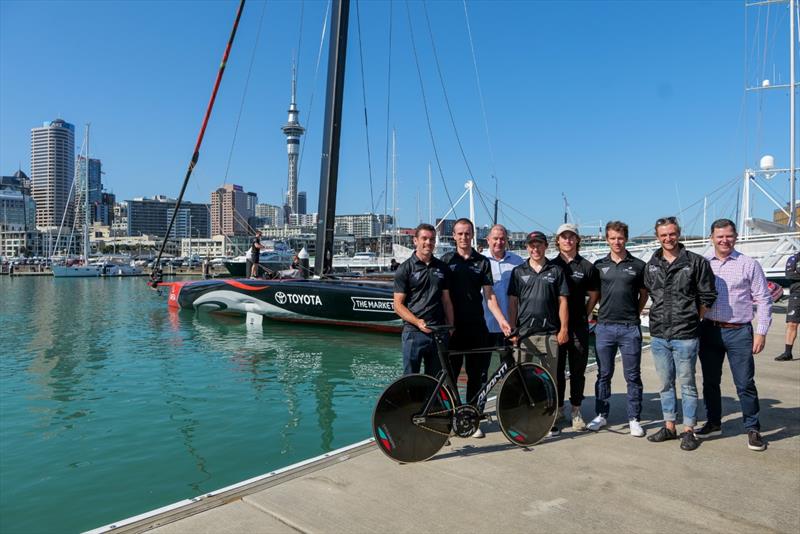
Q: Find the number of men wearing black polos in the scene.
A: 5